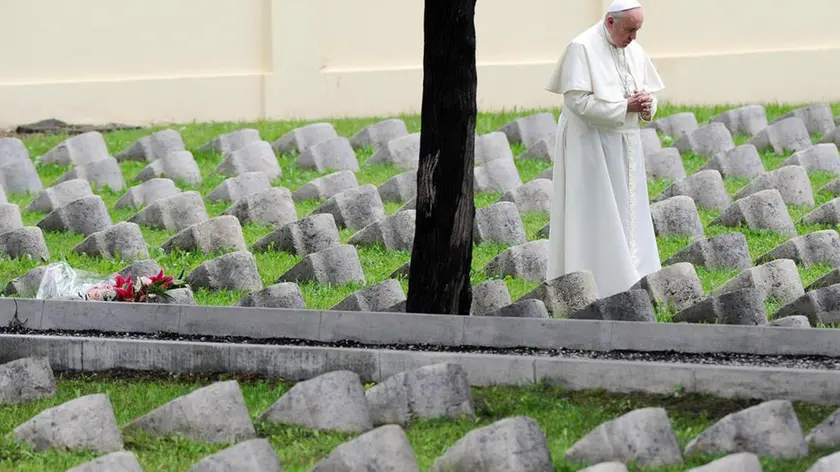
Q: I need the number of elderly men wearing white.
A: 1